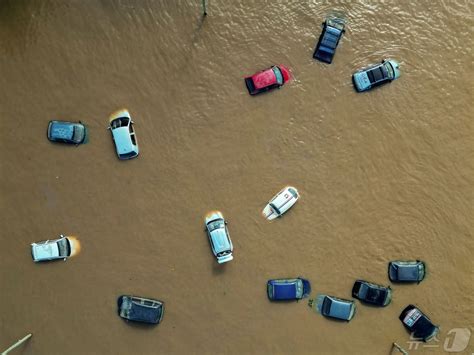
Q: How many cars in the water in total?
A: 14